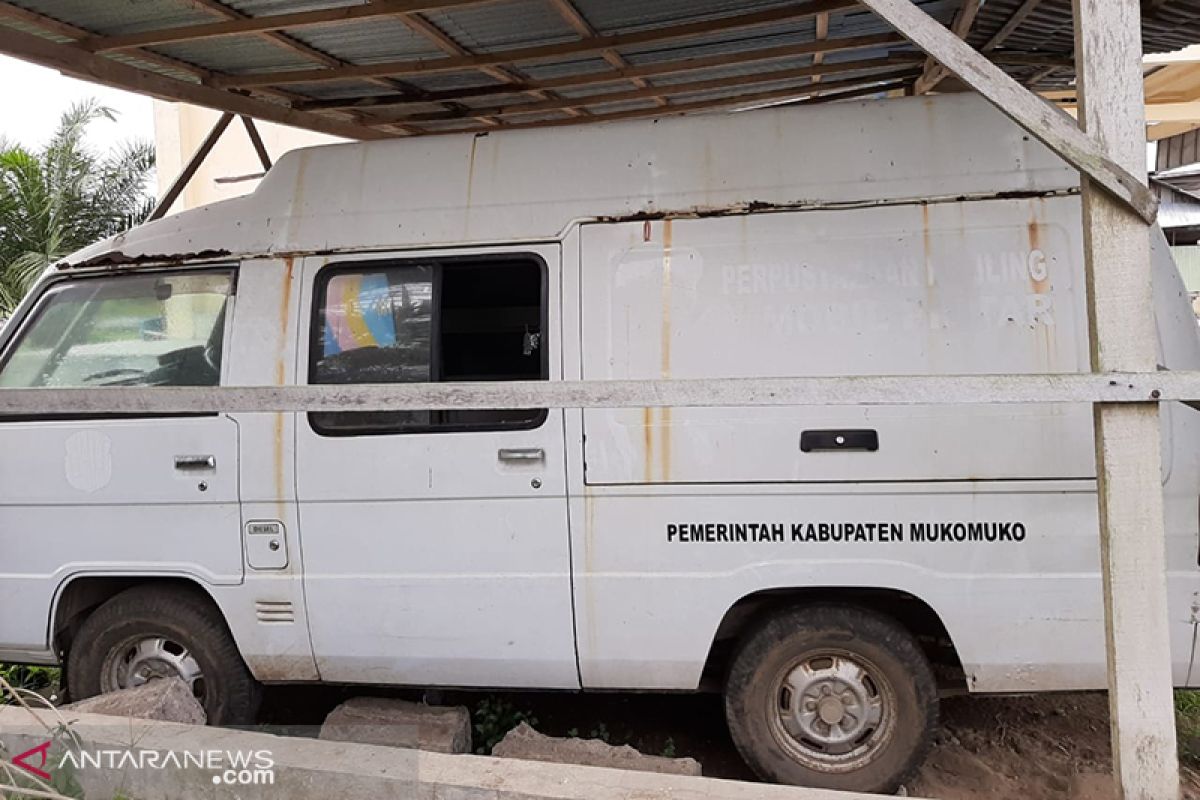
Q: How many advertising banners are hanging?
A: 0